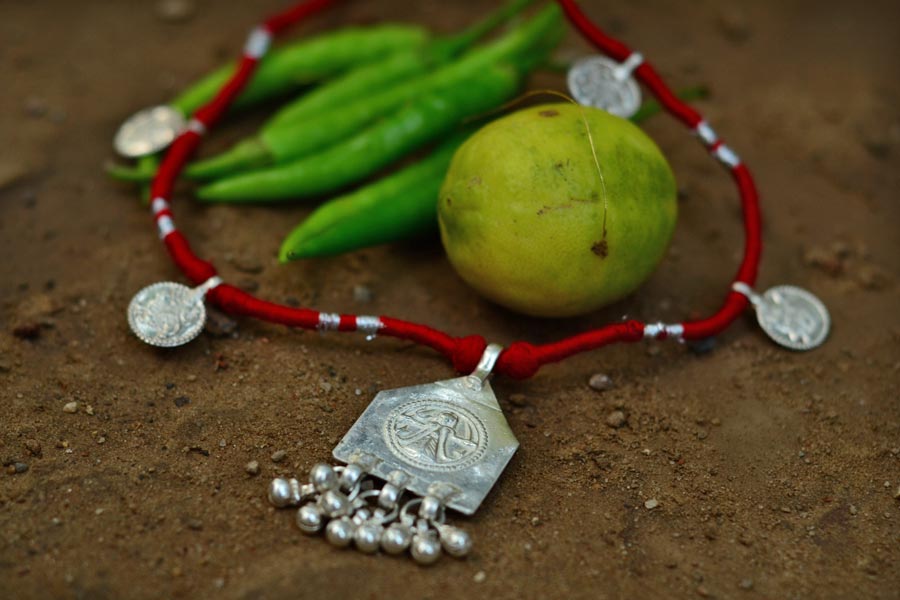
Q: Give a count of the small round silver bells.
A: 9